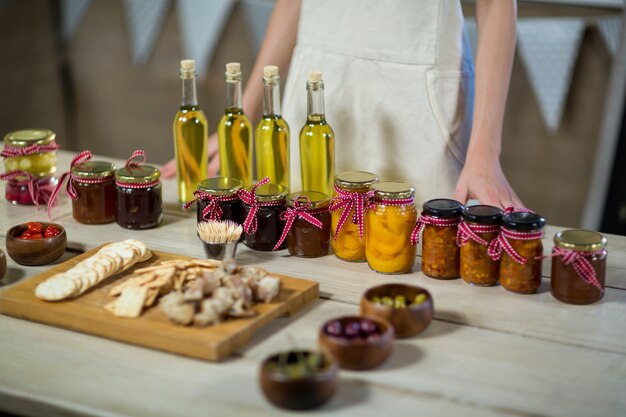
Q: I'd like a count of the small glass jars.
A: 13